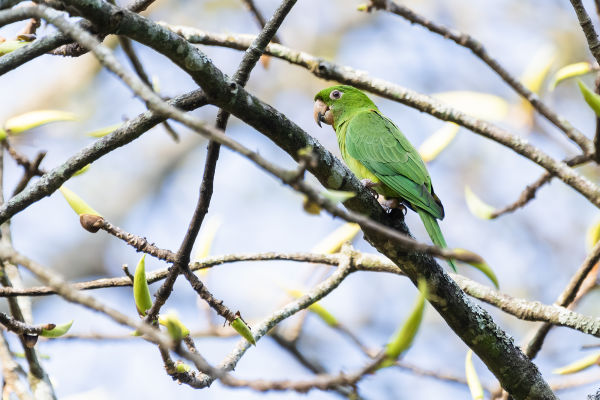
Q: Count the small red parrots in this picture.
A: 0